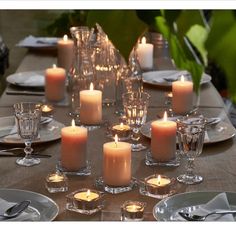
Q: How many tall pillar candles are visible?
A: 8